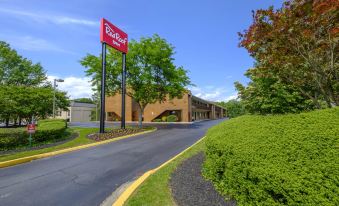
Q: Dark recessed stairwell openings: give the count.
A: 2